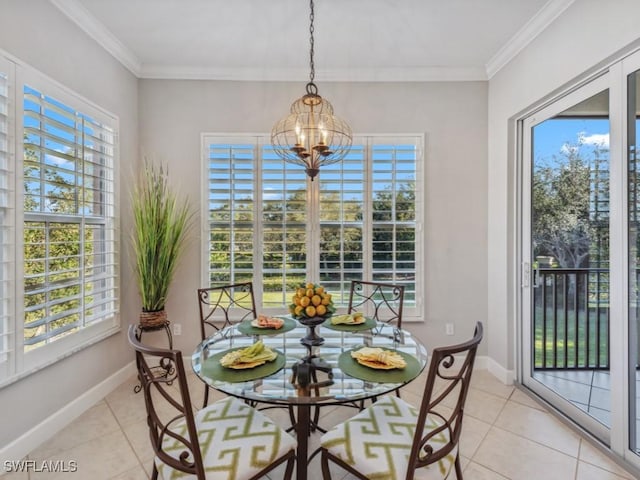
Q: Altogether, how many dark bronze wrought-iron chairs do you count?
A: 4